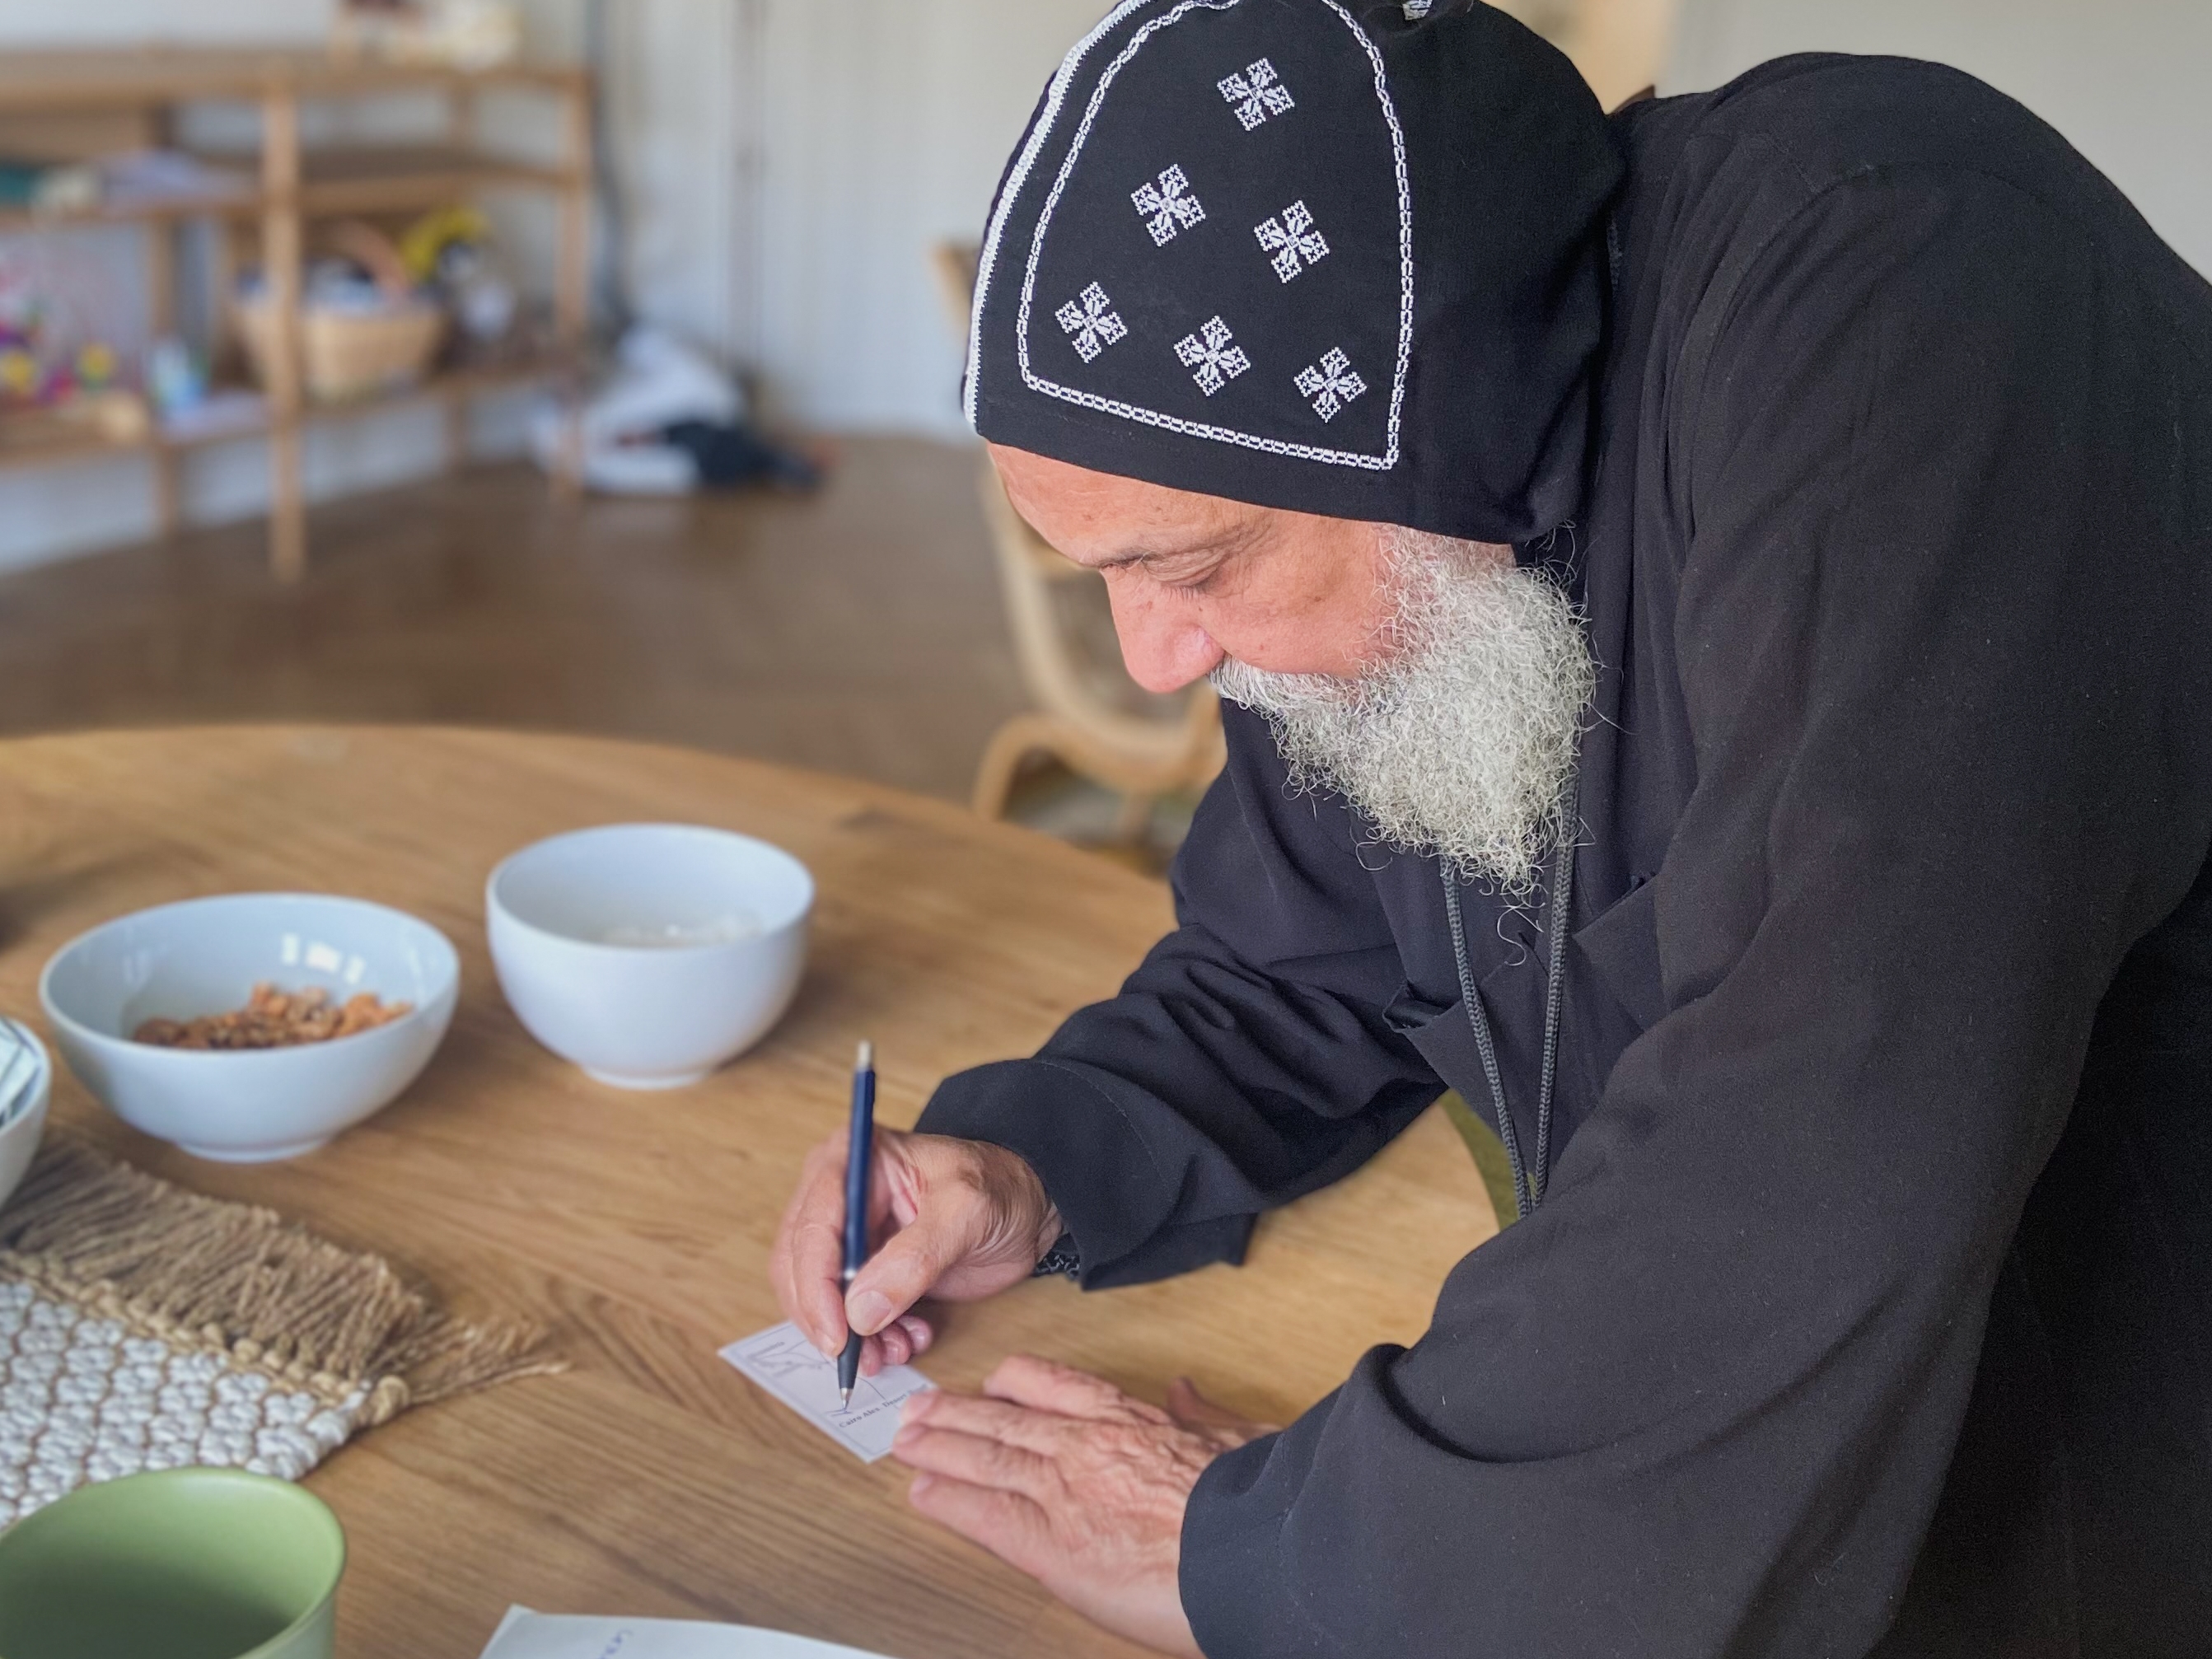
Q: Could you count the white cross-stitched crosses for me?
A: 6